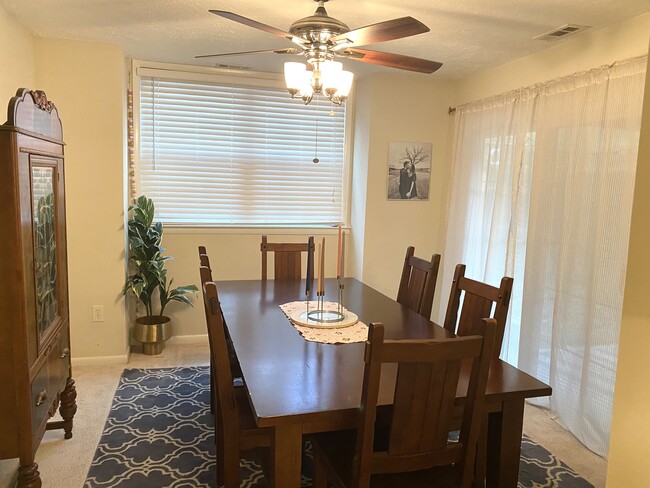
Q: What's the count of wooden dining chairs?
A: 6